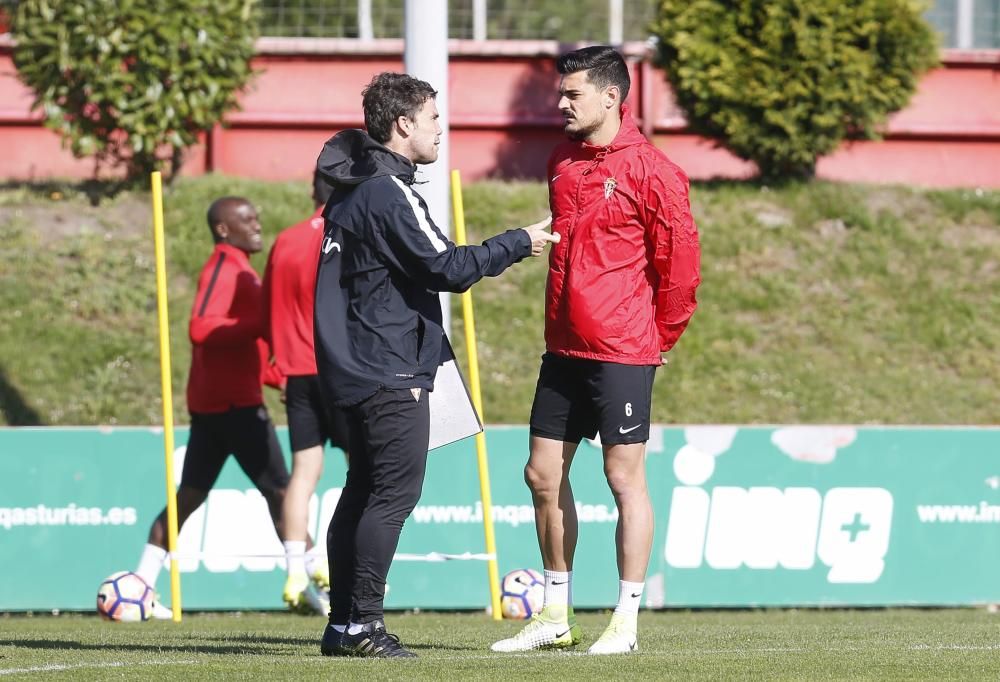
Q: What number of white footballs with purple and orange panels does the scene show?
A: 2